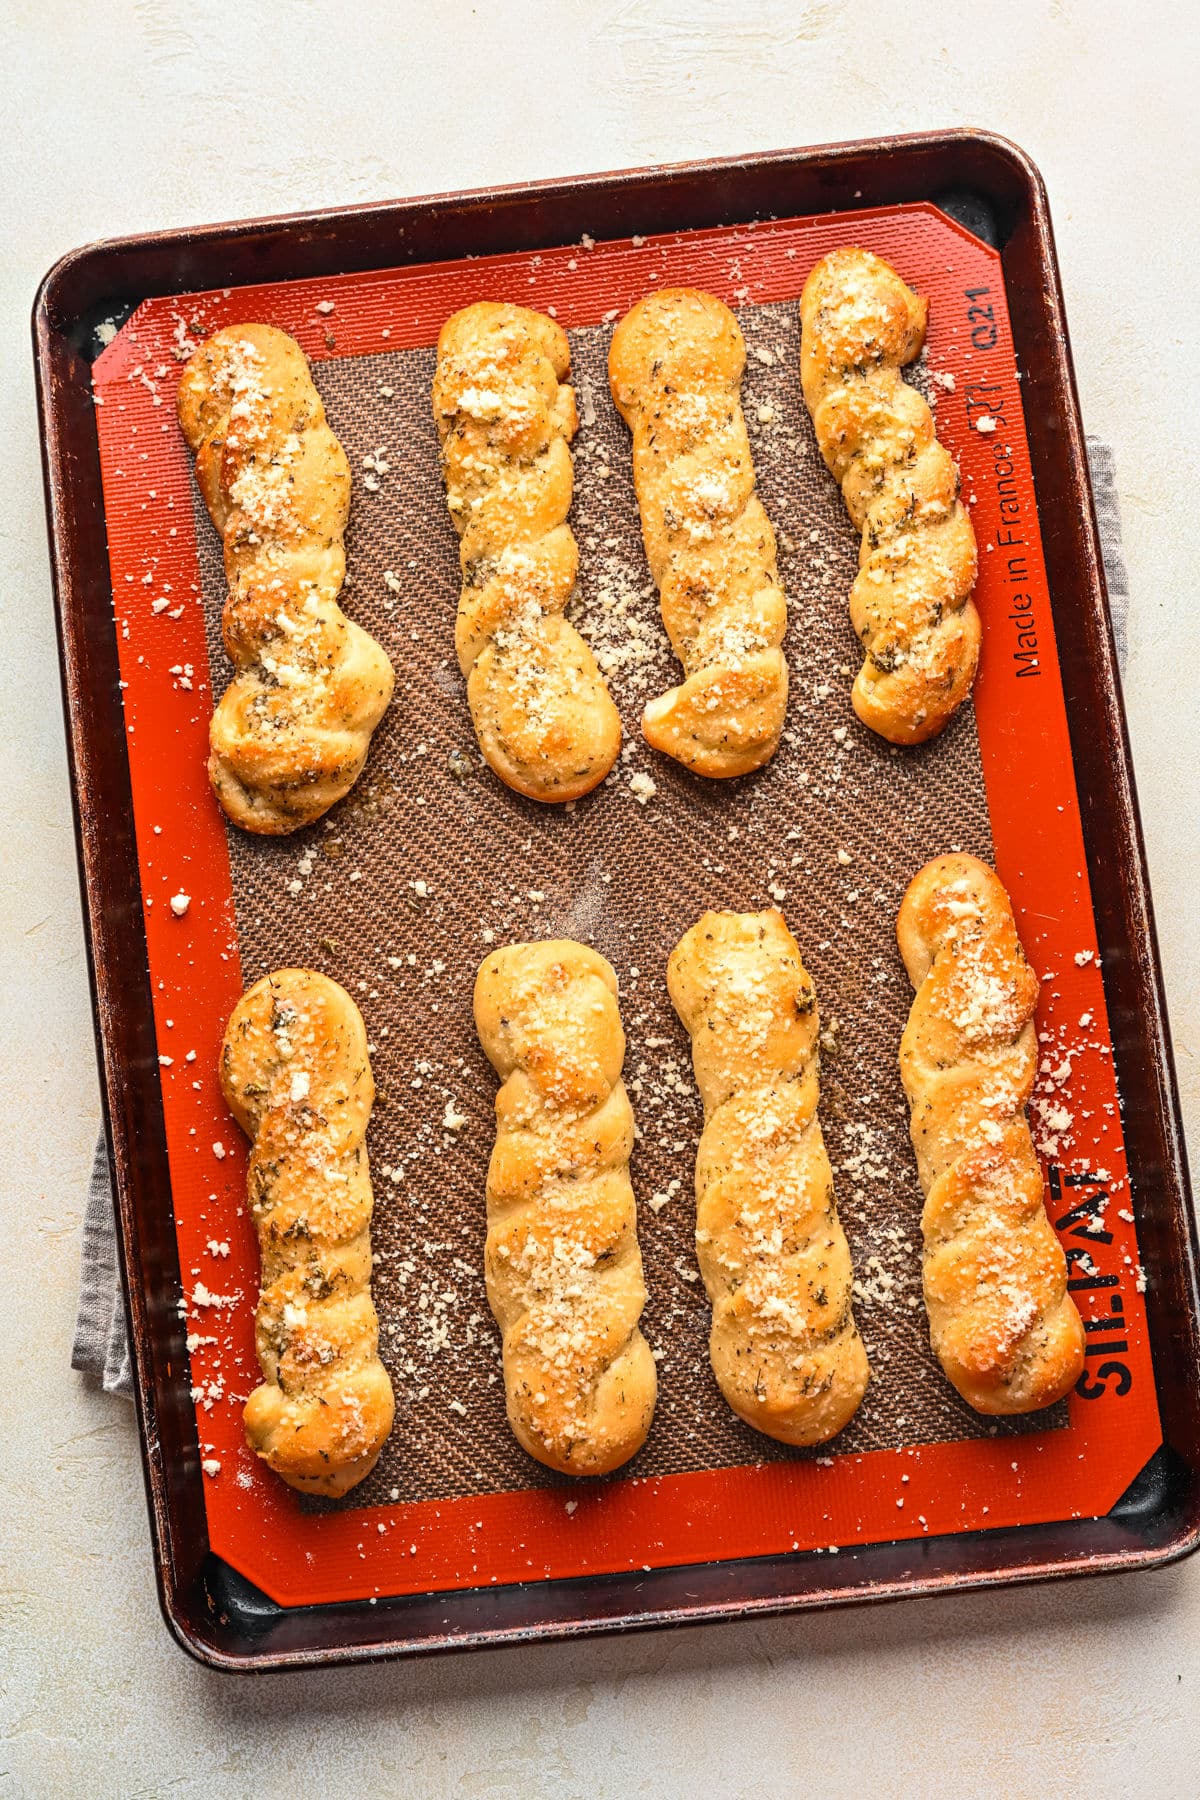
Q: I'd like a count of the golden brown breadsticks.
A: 8